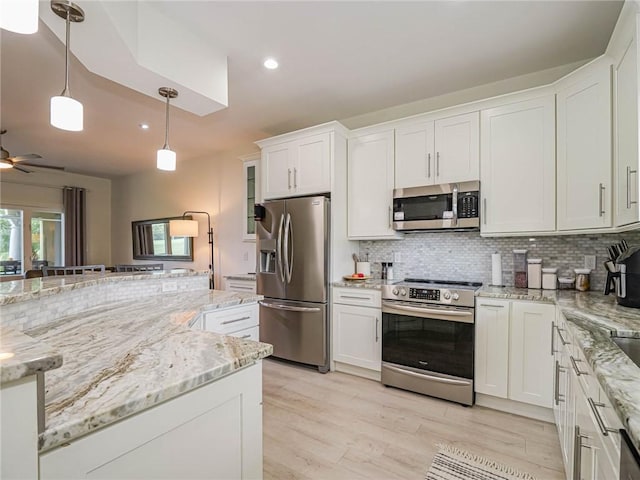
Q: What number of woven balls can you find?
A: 0